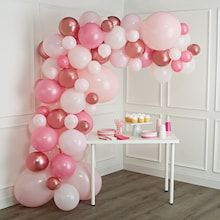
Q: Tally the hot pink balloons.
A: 11